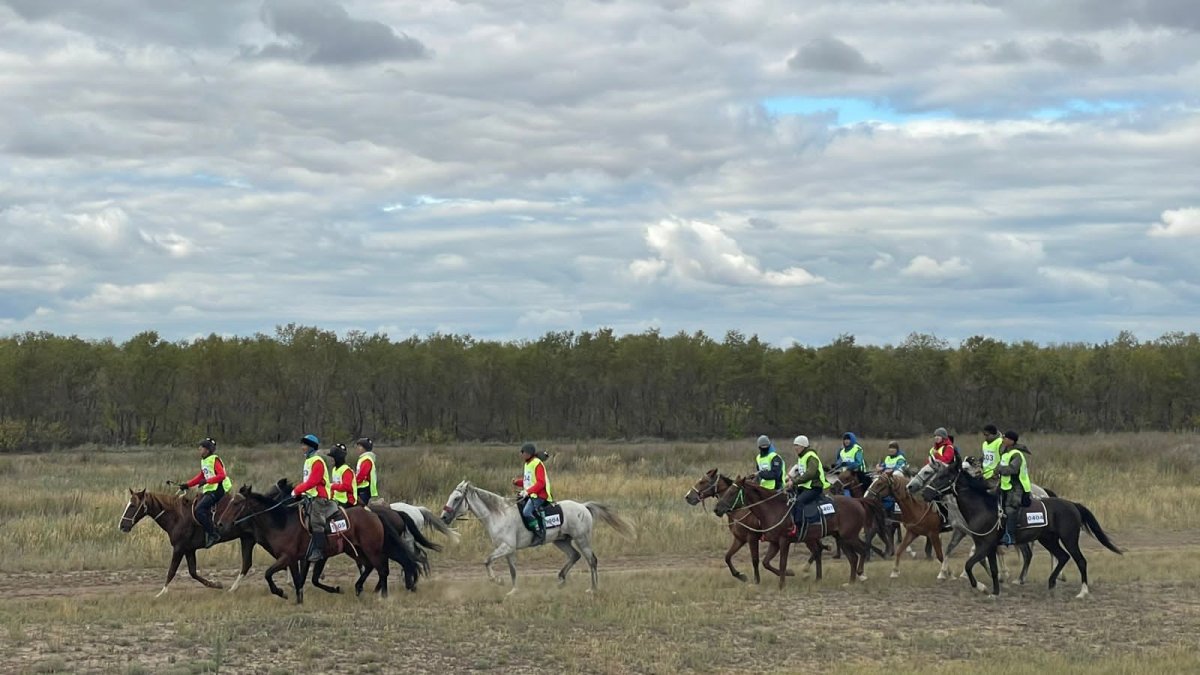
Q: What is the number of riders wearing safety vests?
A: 12